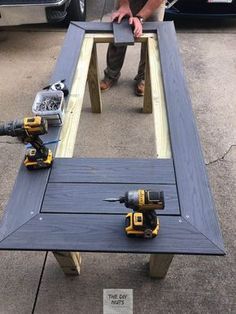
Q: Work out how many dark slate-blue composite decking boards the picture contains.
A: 7